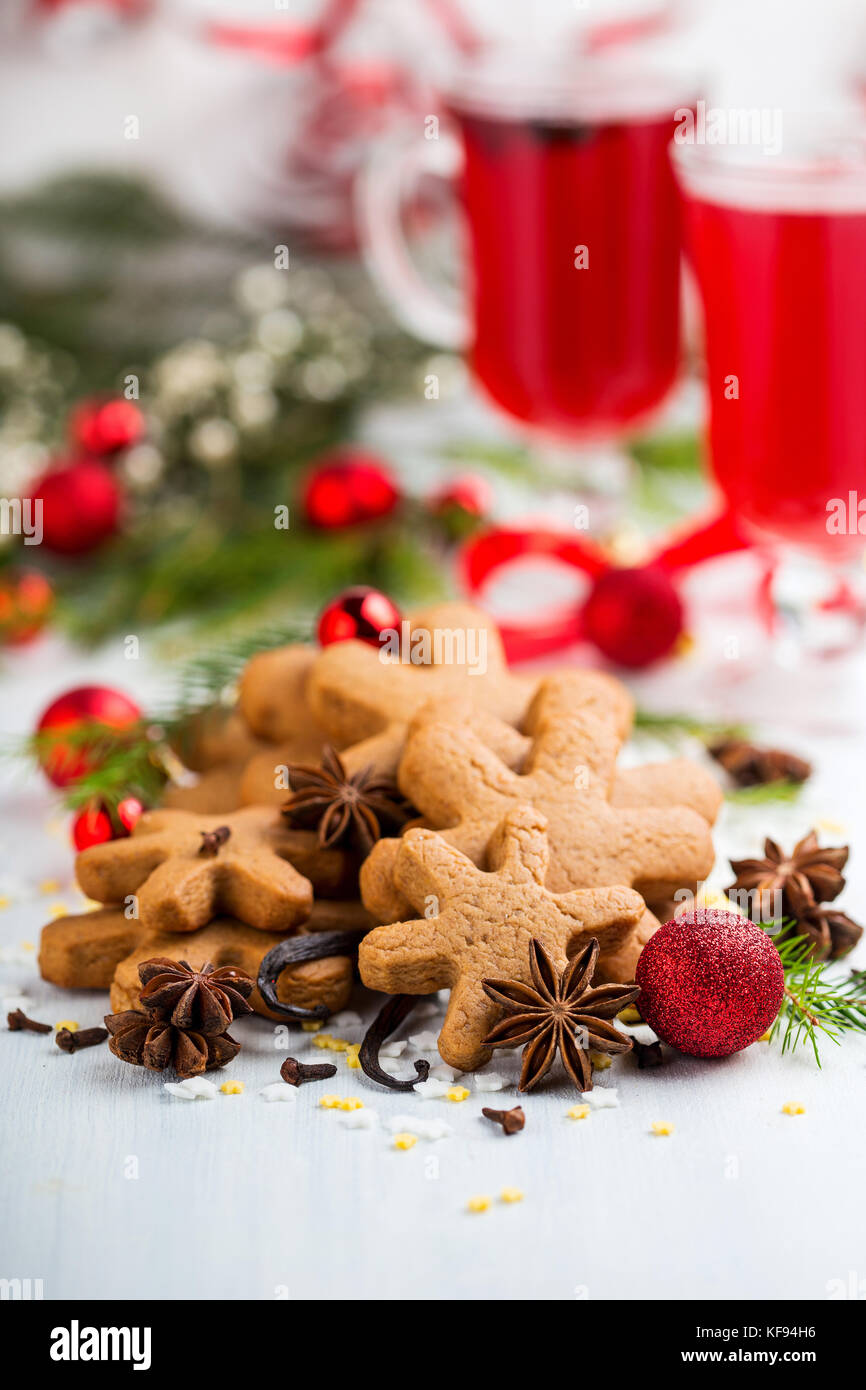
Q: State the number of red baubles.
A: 10